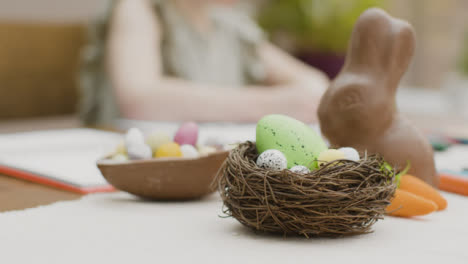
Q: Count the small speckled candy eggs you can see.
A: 2